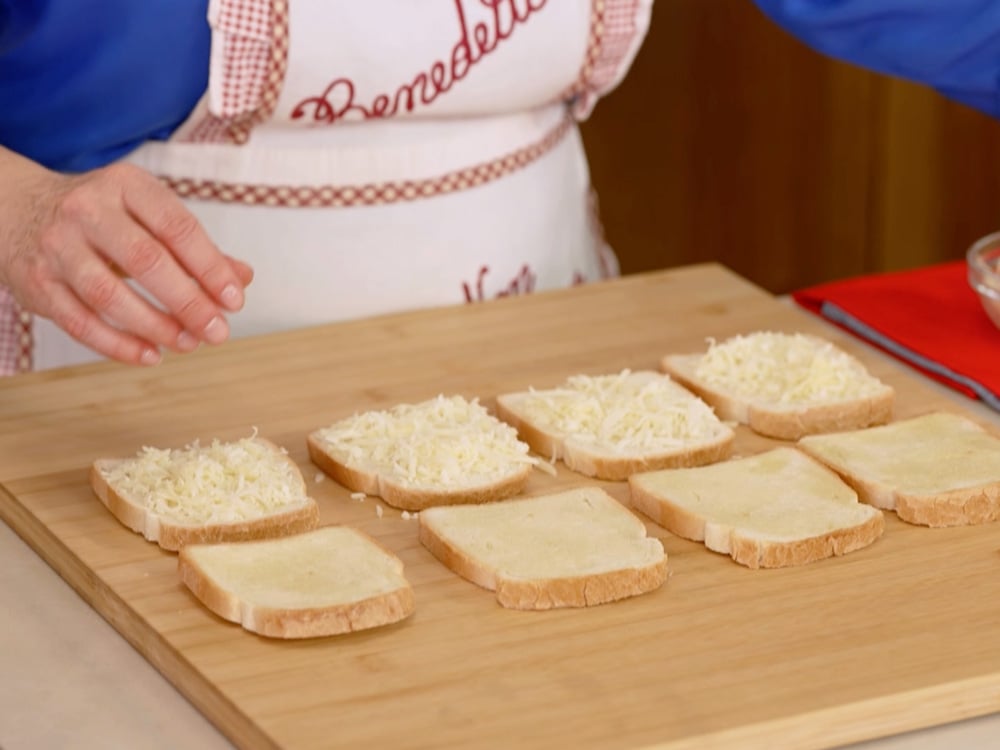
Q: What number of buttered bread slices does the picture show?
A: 4